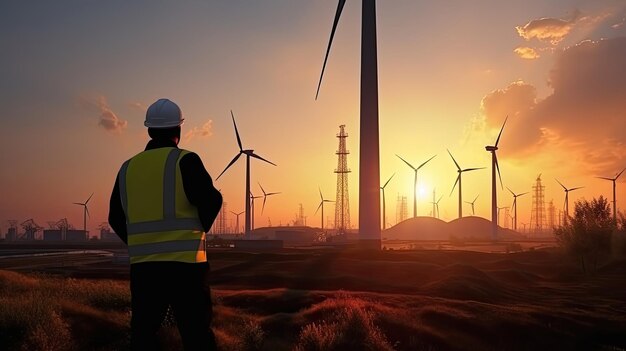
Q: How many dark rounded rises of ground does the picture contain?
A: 2